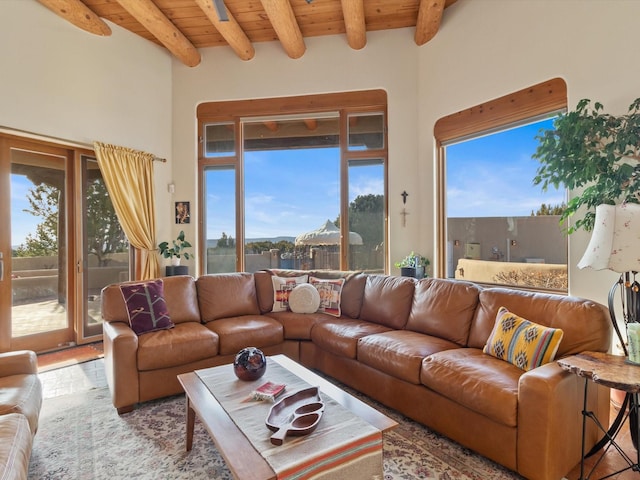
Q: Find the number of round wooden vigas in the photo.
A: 6